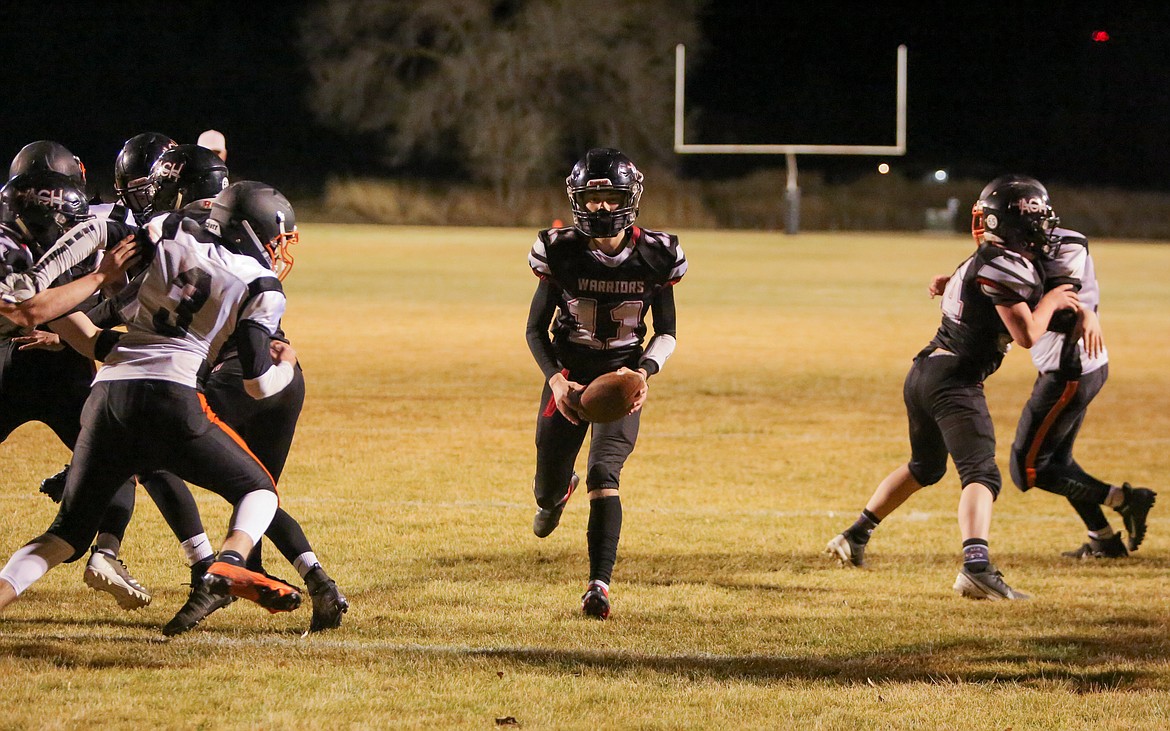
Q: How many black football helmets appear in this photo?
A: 7